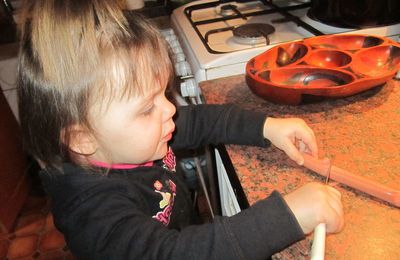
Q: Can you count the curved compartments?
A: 5